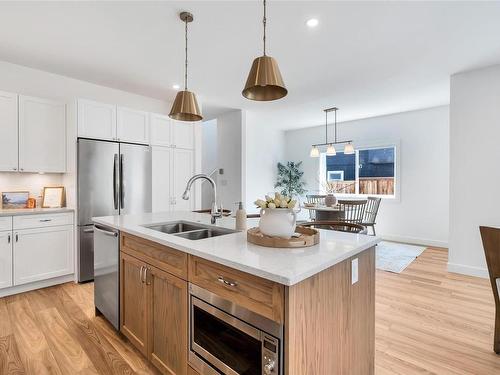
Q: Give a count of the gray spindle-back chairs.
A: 3